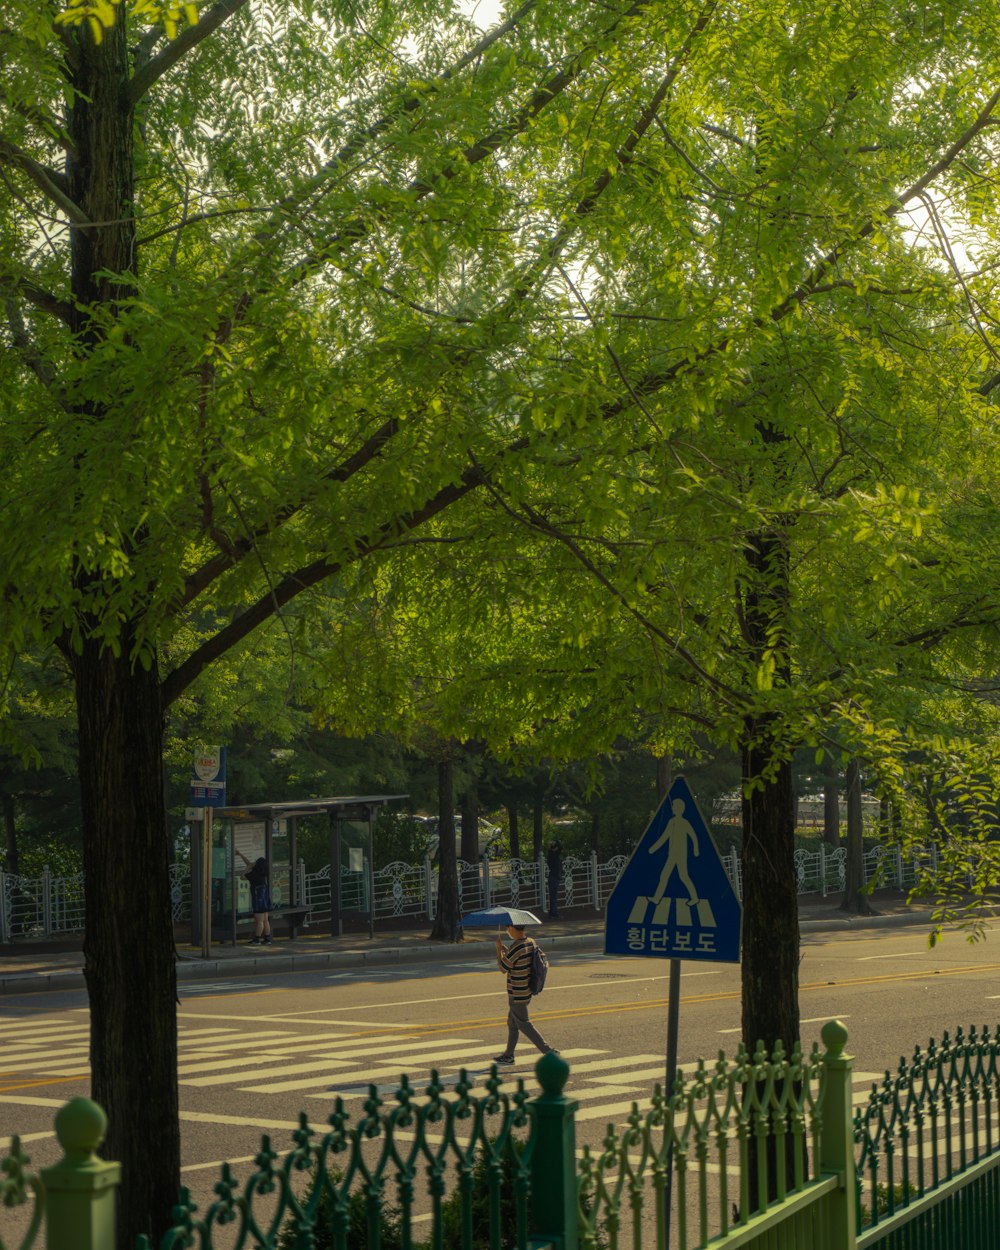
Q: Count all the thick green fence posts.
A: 3